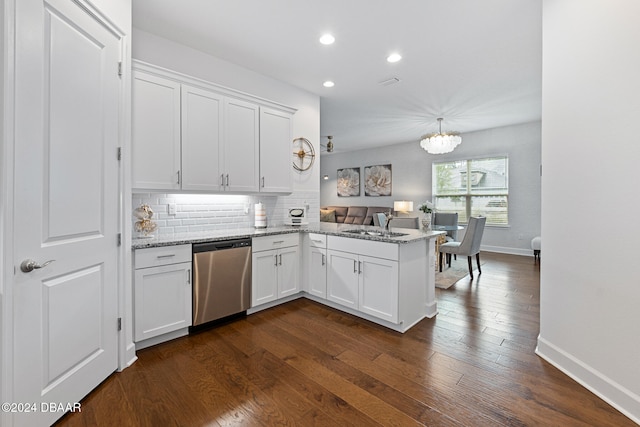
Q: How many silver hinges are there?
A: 4